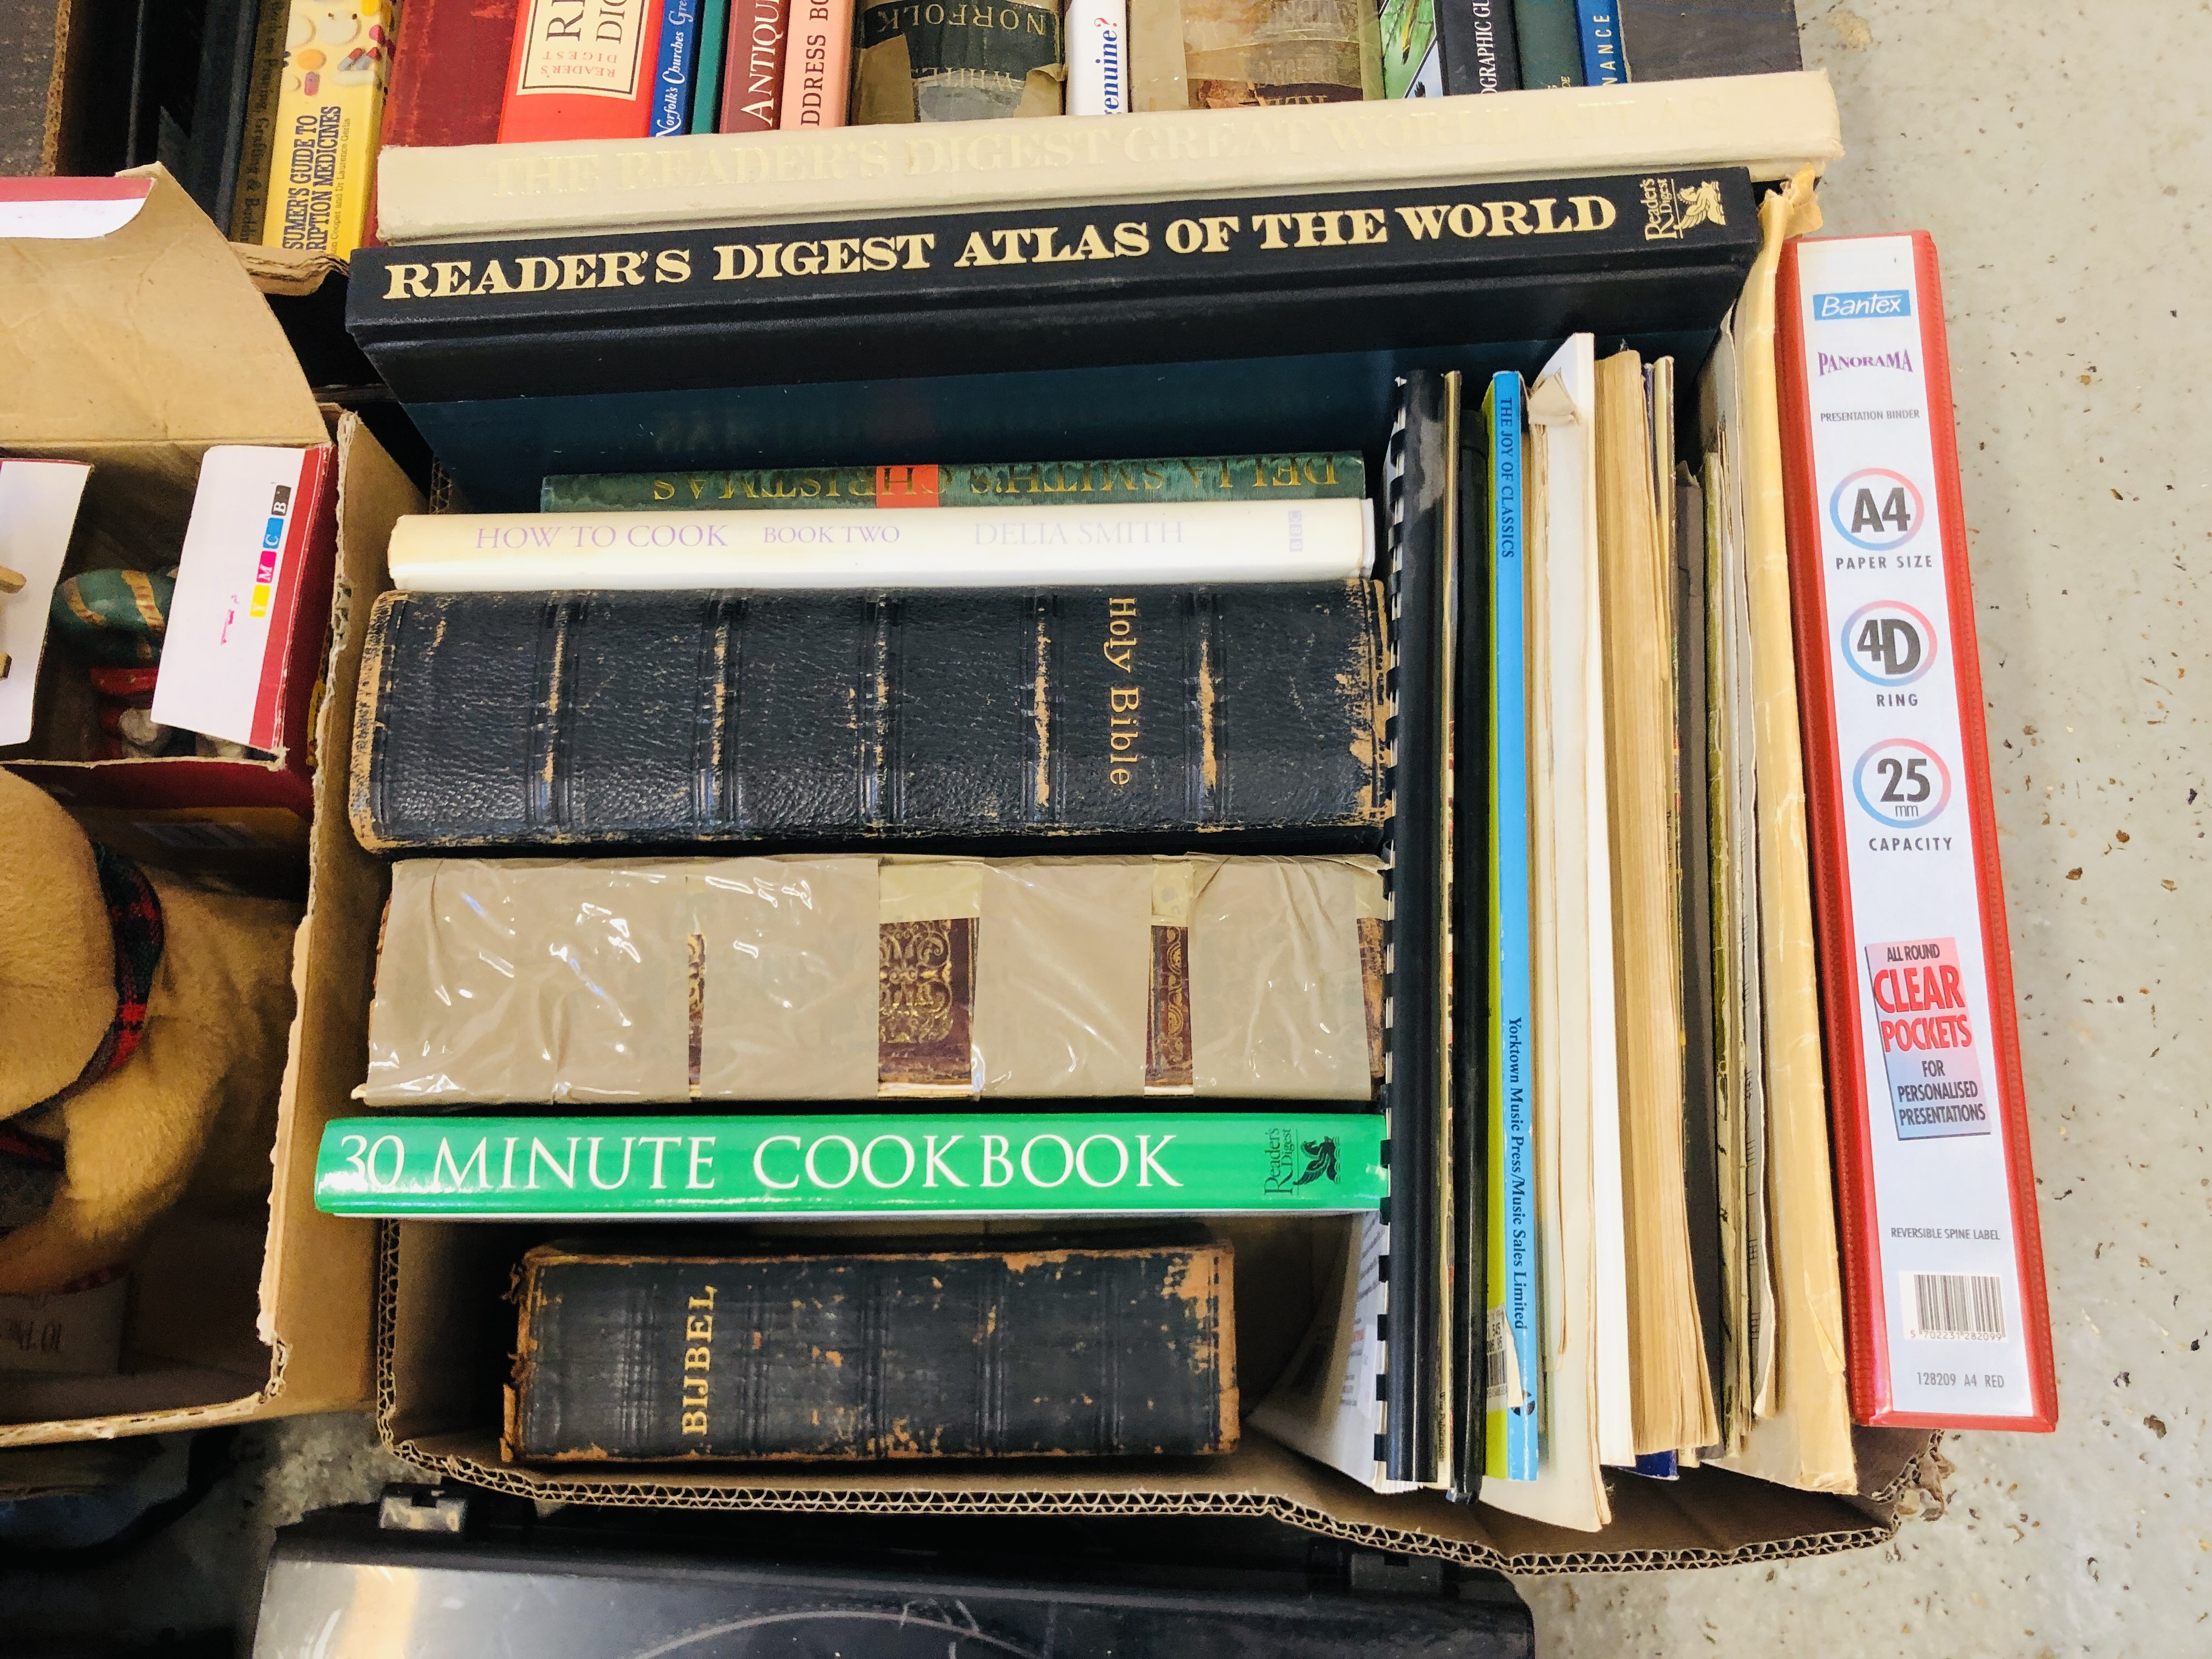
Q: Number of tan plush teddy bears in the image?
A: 1